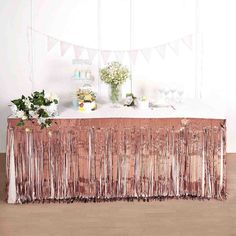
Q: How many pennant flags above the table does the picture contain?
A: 11